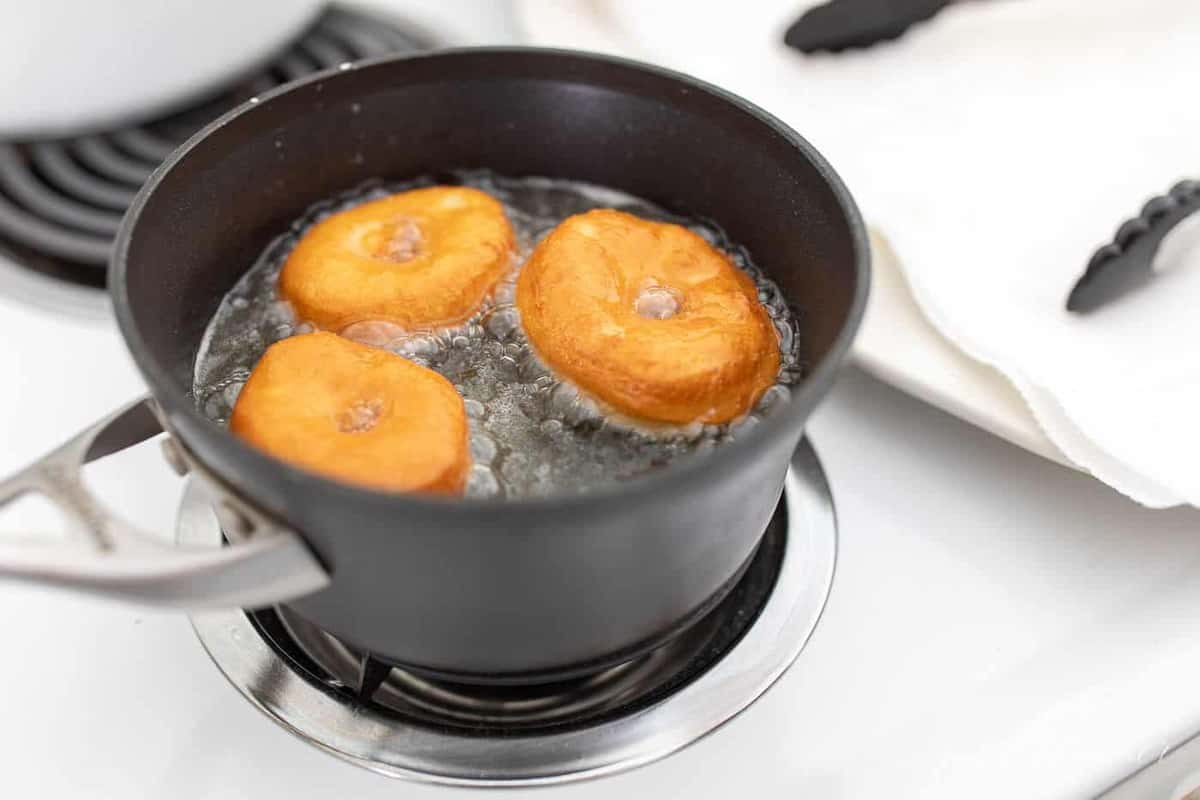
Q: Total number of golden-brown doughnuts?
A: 3